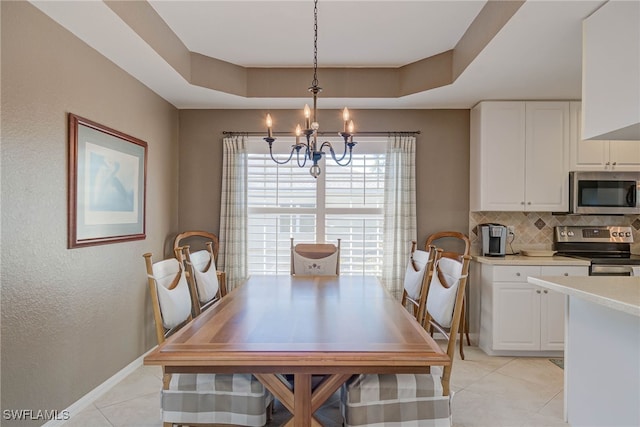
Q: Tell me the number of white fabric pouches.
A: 5